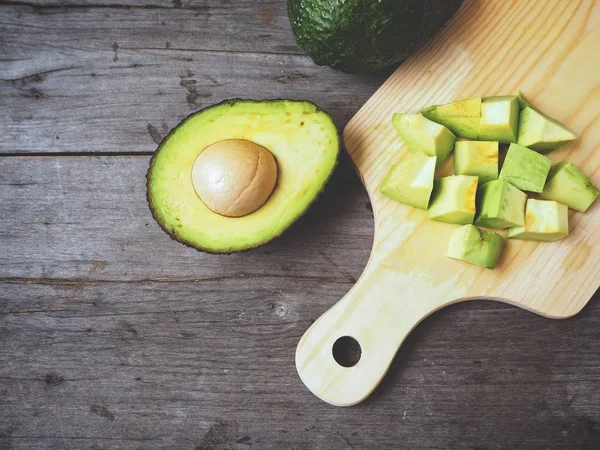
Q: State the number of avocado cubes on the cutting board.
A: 12